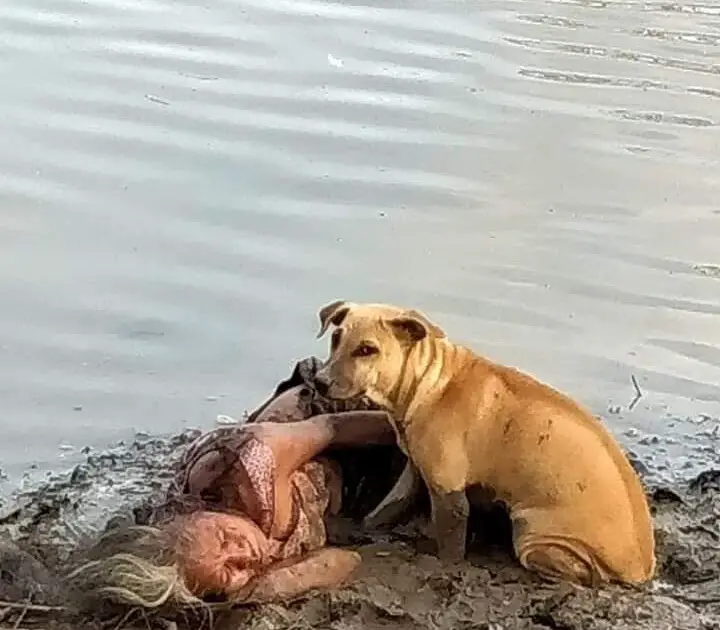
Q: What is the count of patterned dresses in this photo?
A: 1